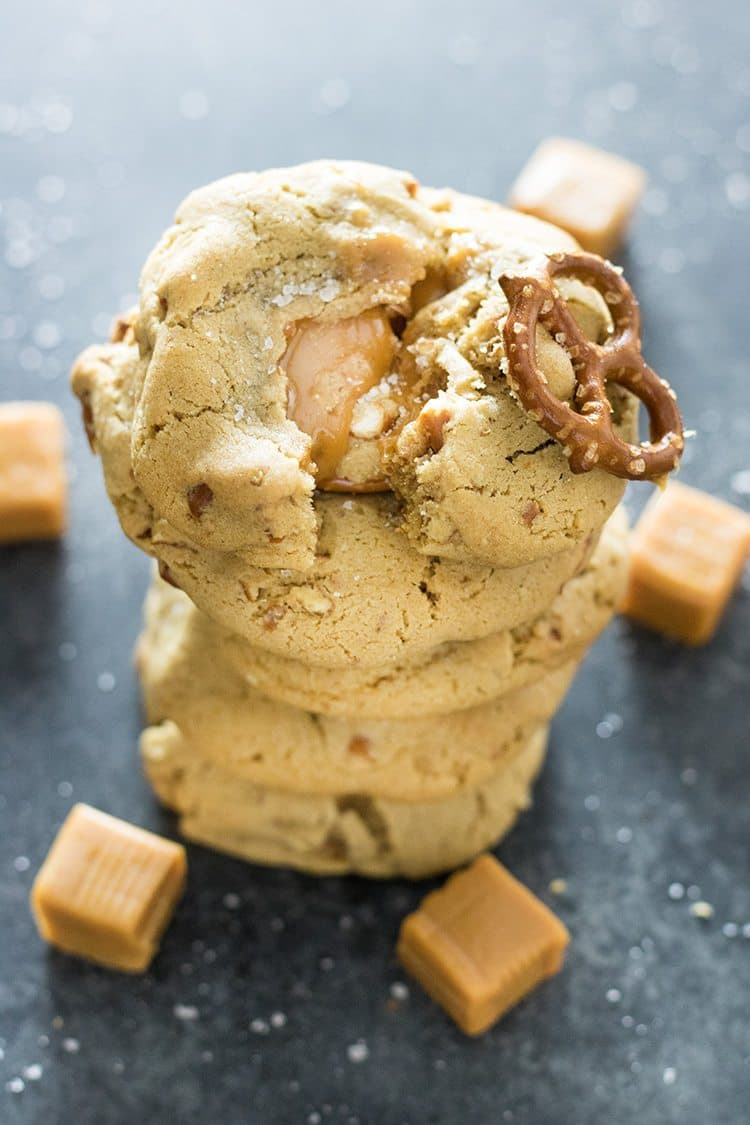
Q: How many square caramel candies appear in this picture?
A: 5